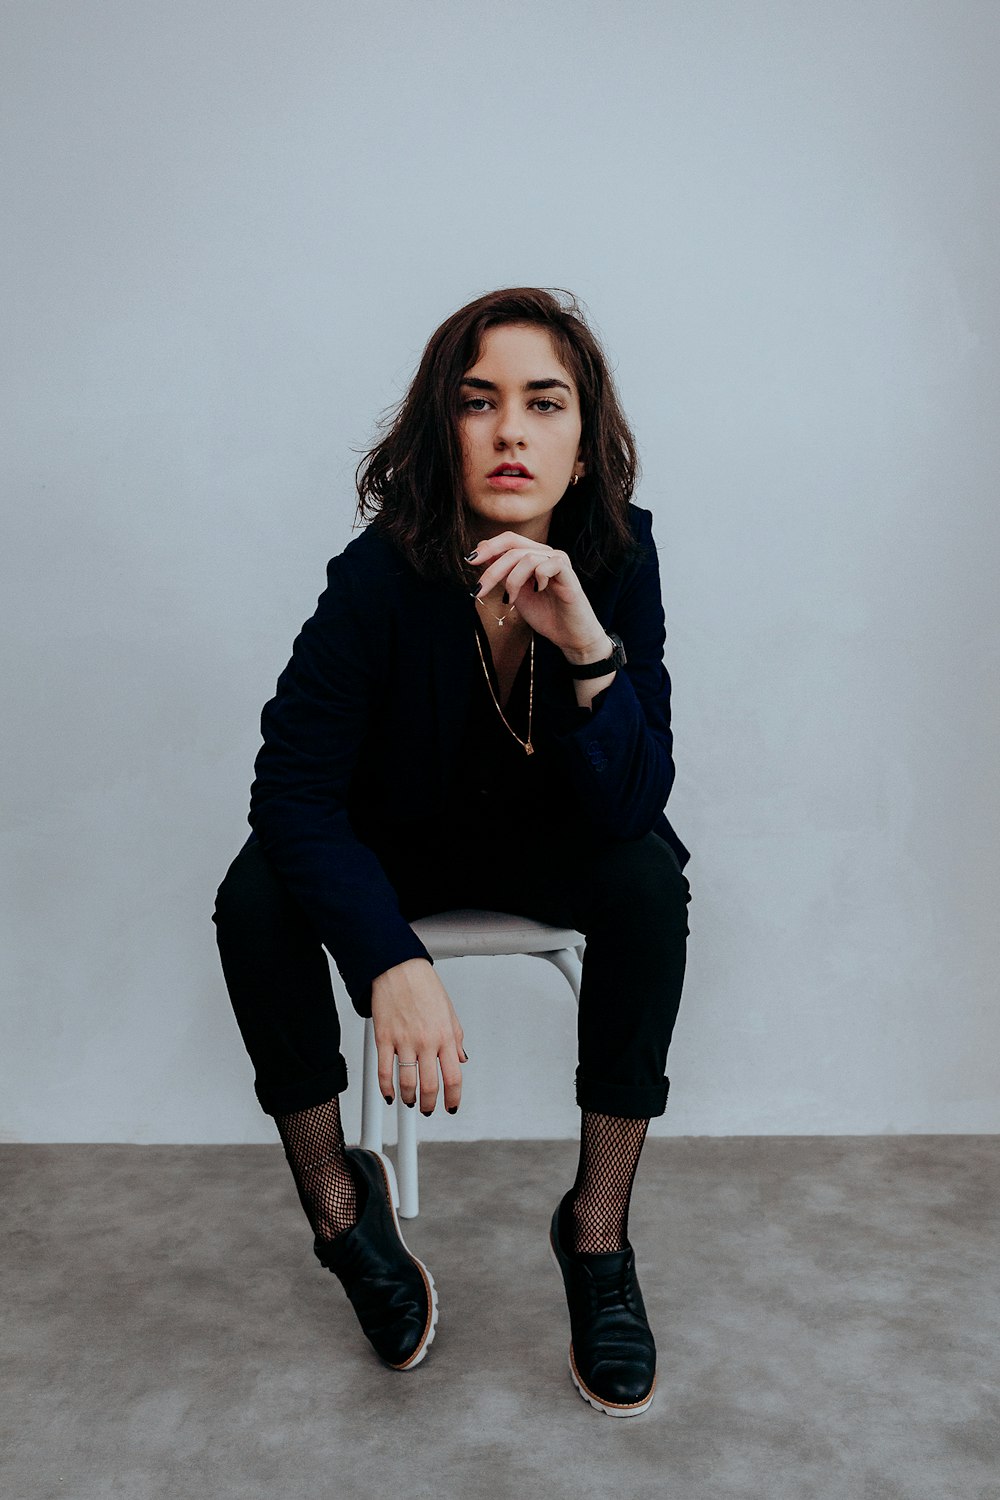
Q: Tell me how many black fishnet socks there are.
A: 2